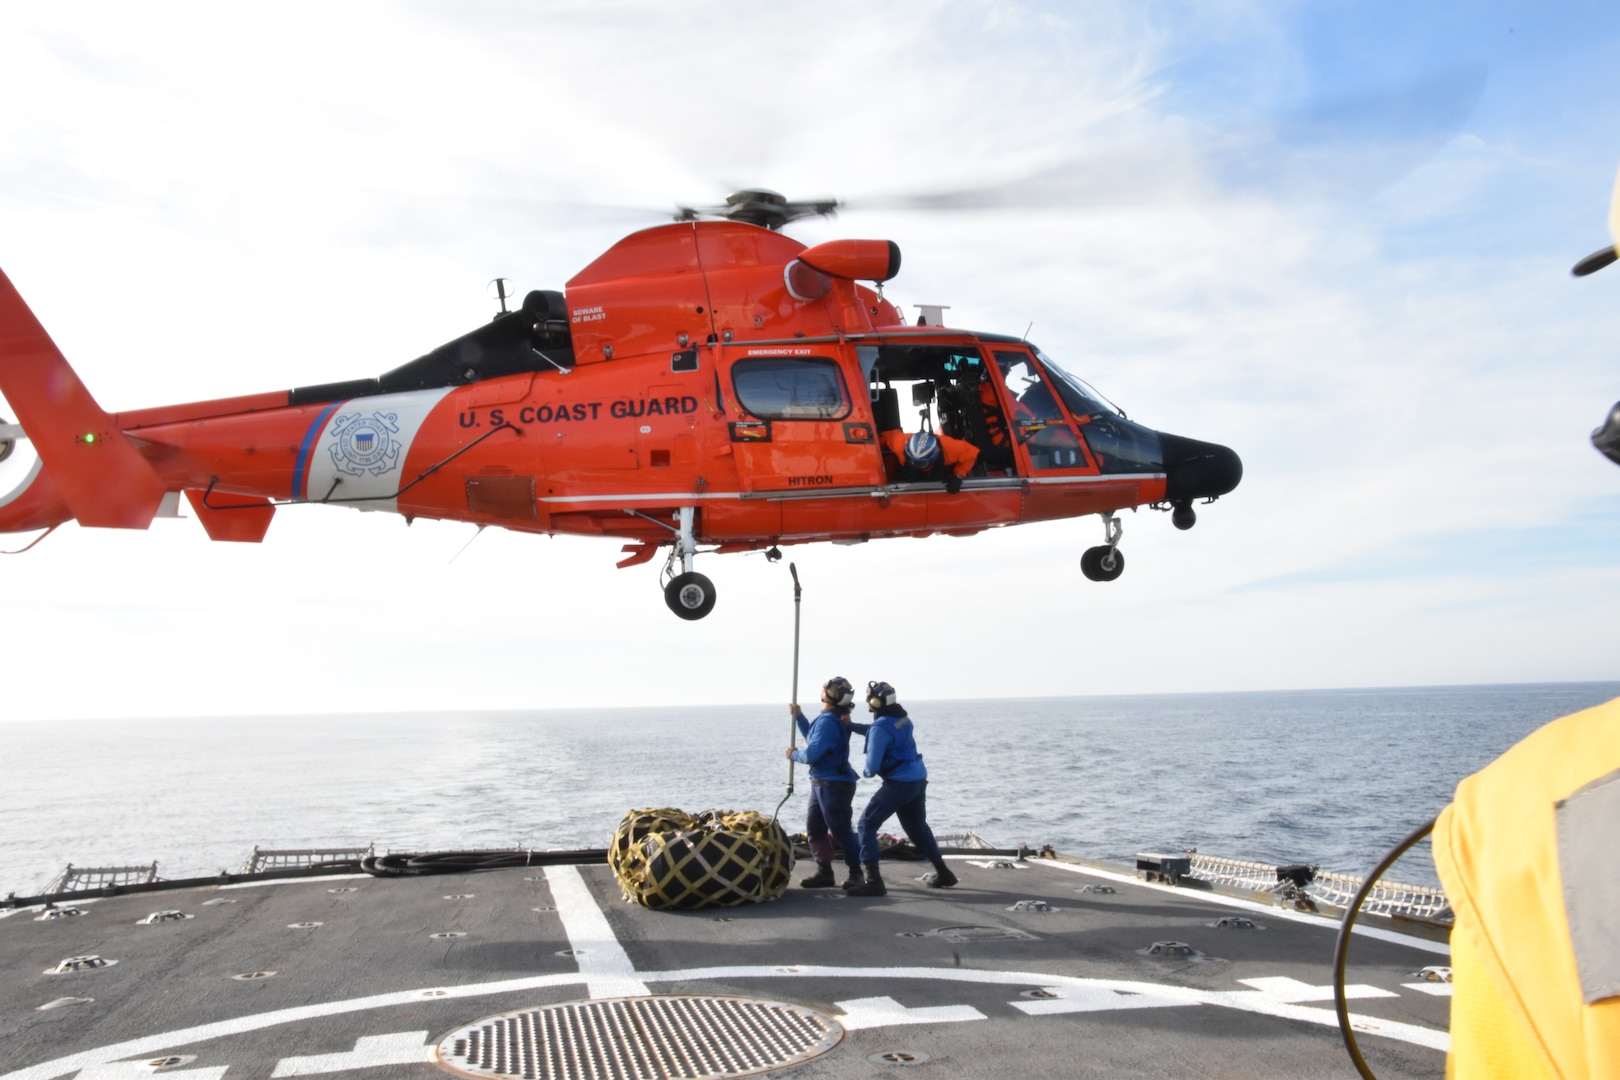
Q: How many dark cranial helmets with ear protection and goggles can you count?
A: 2